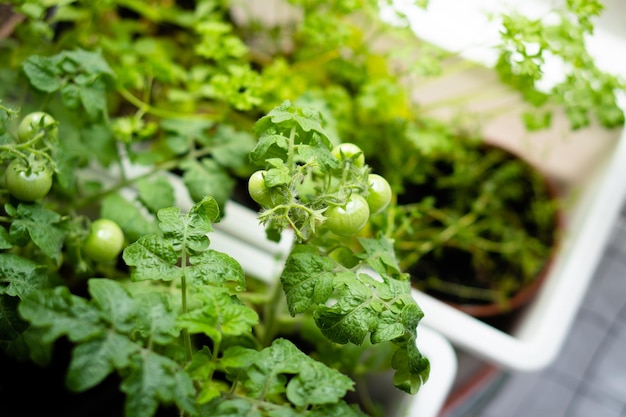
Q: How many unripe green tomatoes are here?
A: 7